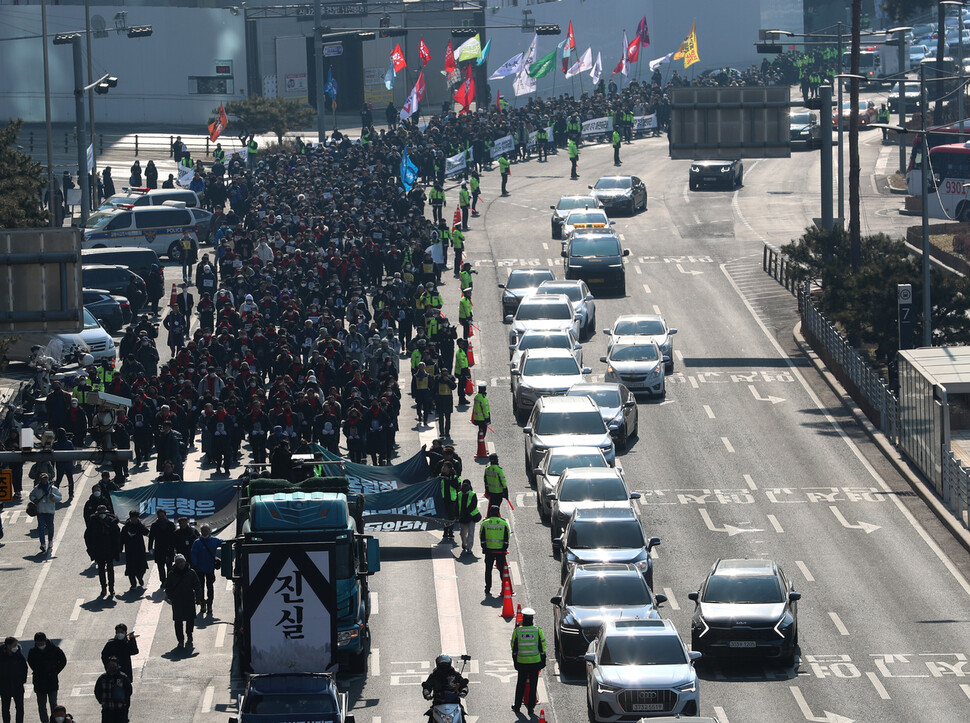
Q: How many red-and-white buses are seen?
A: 2